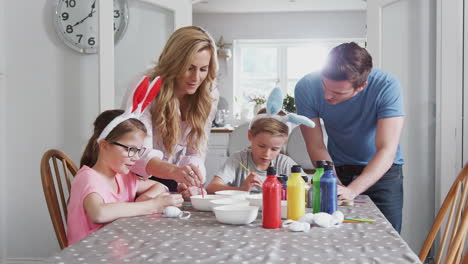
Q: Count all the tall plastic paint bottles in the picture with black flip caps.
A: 4